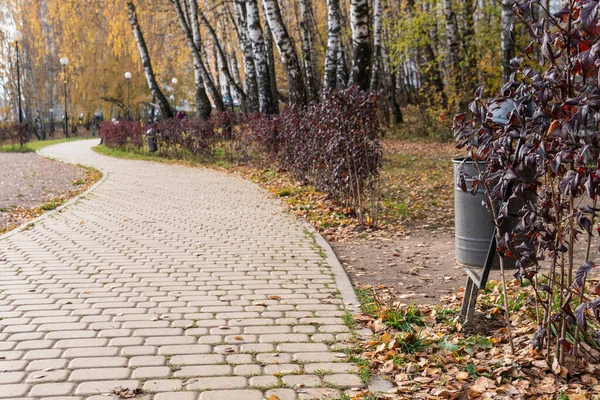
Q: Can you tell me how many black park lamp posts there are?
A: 4